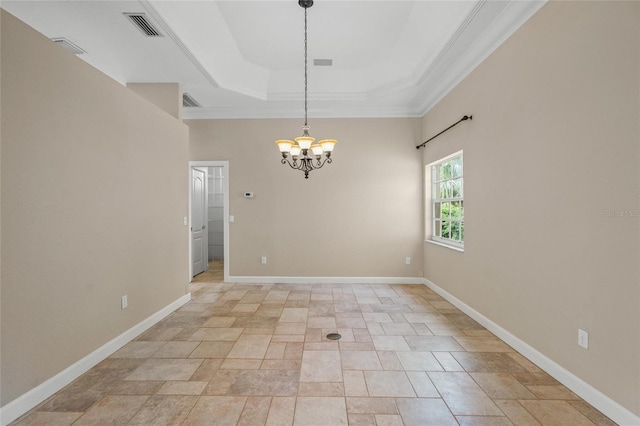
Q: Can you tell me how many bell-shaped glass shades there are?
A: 5